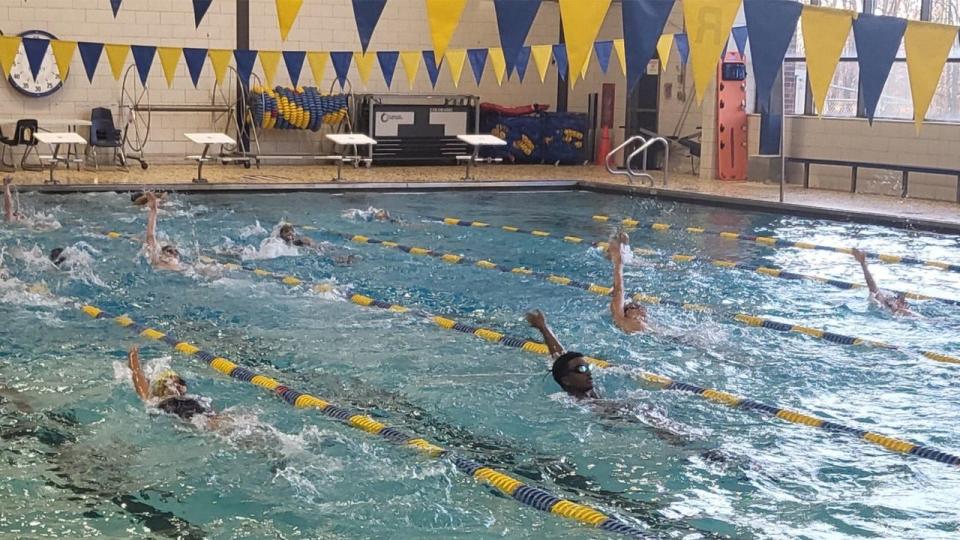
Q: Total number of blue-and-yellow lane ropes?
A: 5